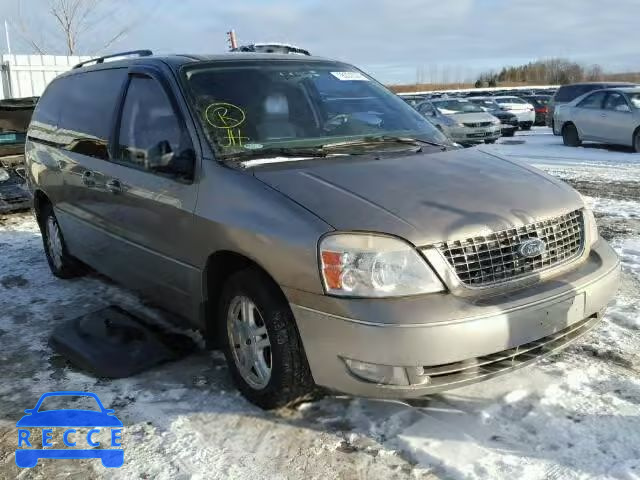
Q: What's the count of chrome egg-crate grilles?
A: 1